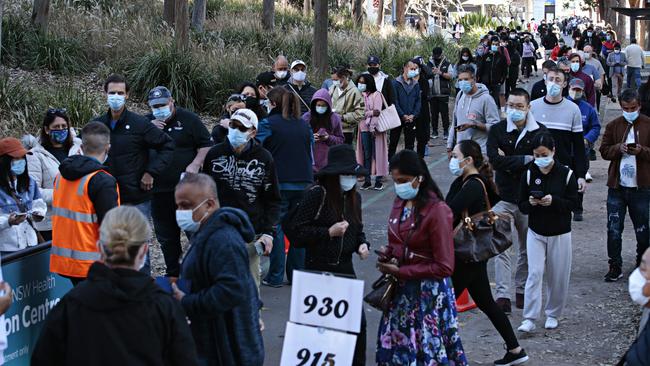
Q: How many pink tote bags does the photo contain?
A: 1